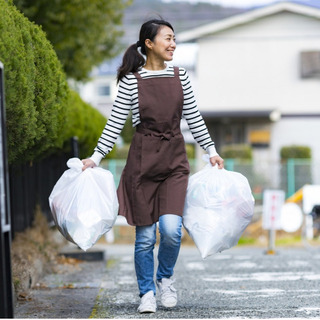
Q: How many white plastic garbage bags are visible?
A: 2